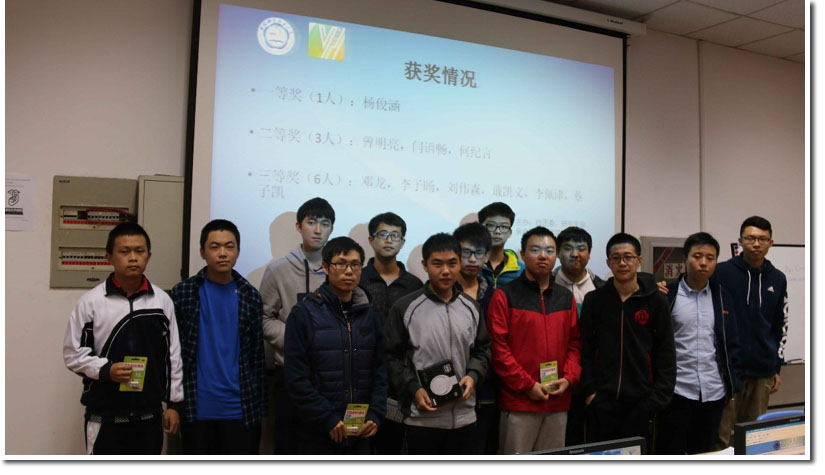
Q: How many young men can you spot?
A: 13